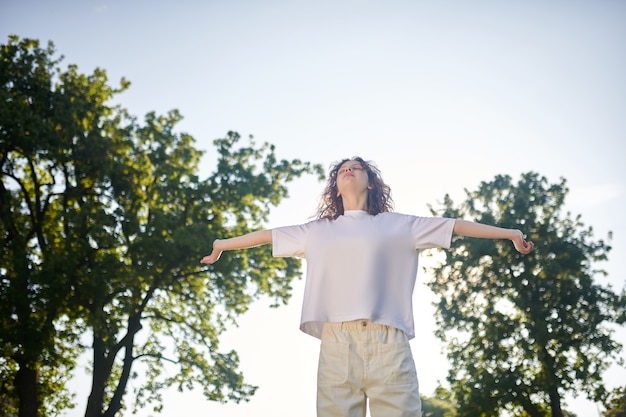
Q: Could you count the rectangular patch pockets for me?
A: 2